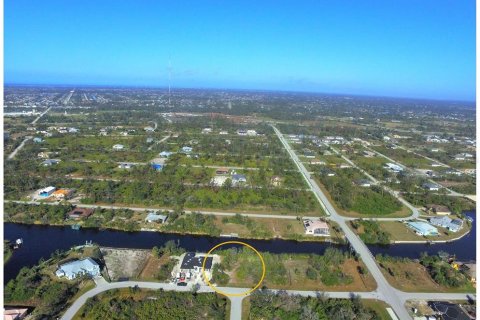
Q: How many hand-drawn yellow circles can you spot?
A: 1